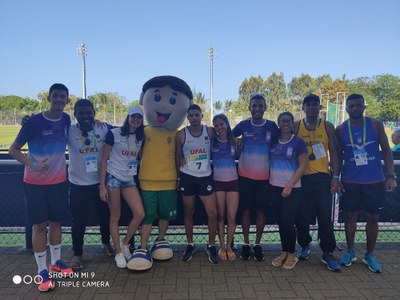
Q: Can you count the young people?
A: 9